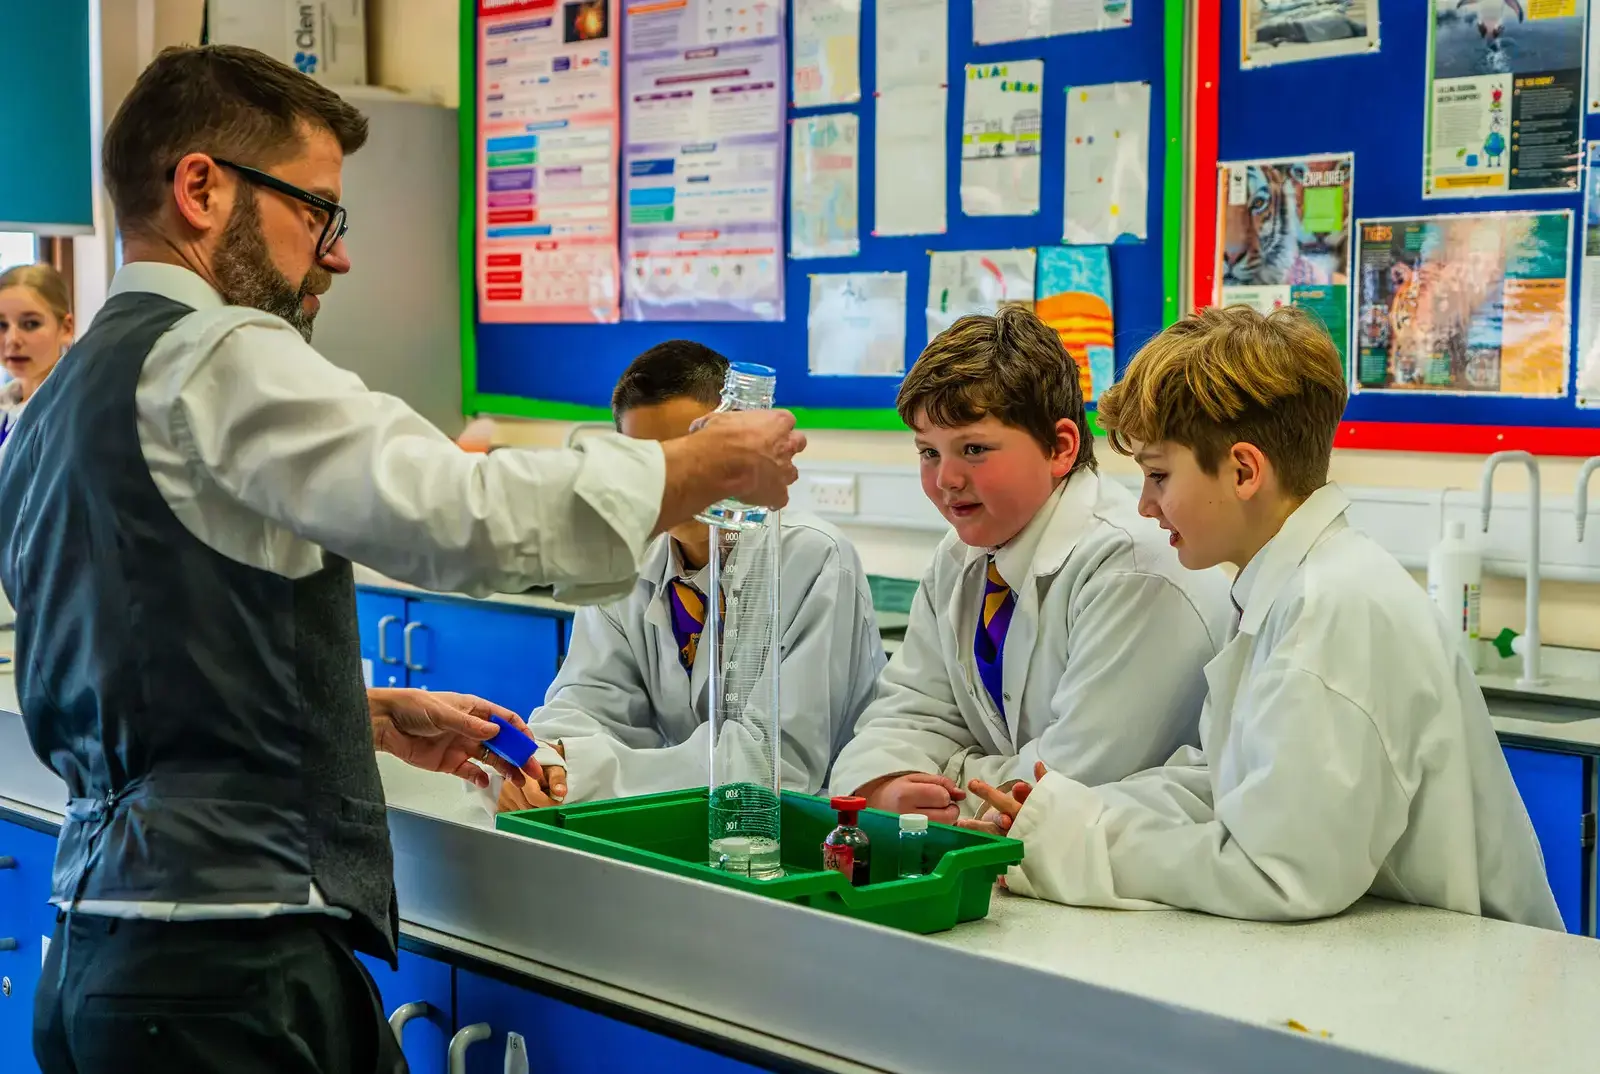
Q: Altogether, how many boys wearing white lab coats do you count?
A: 3